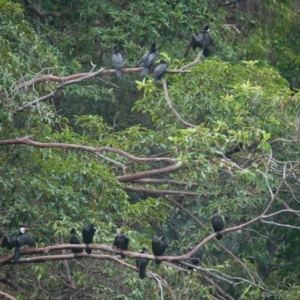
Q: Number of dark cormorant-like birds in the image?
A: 12